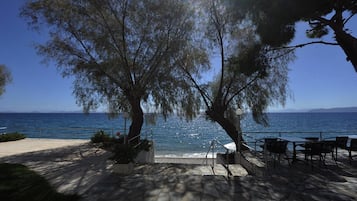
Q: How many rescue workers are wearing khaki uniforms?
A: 0